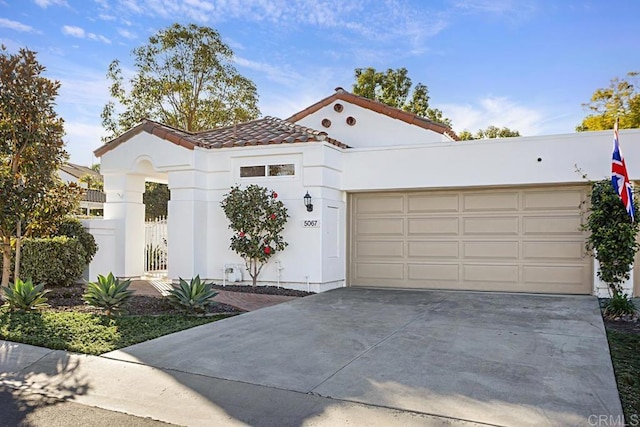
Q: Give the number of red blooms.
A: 4